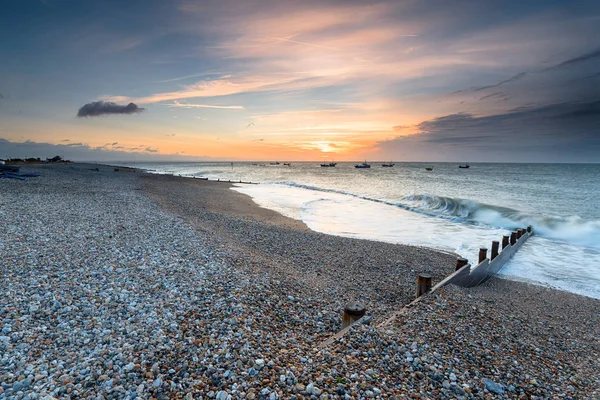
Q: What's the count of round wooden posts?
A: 10